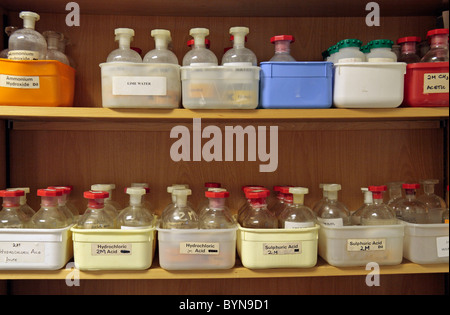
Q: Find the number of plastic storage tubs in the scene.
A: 12